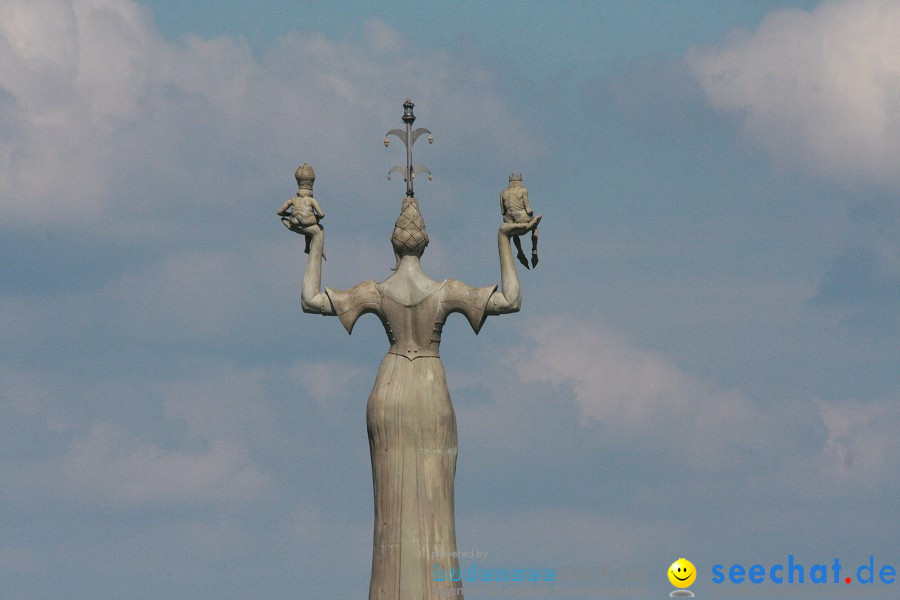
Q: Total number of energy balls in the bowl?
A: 0